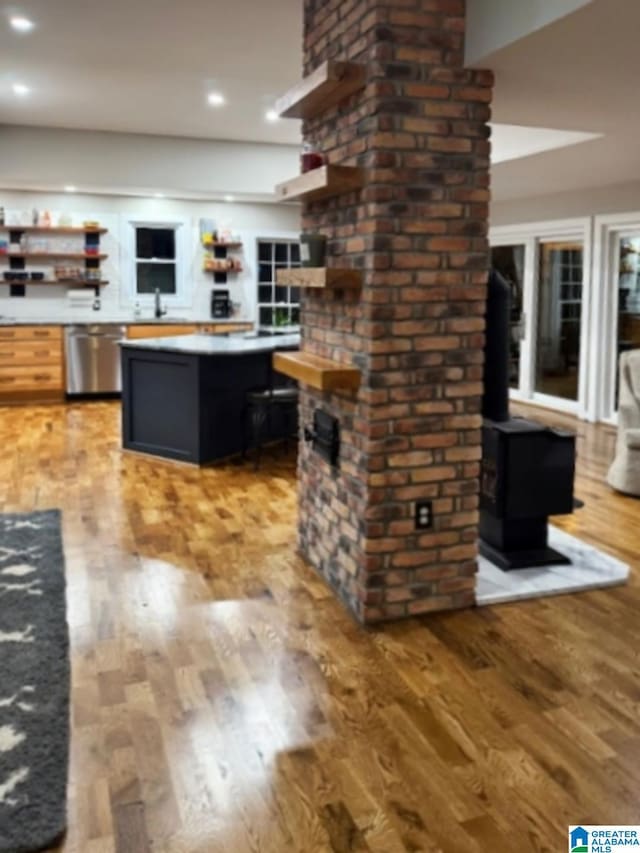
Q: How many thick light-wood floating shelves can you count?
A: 4